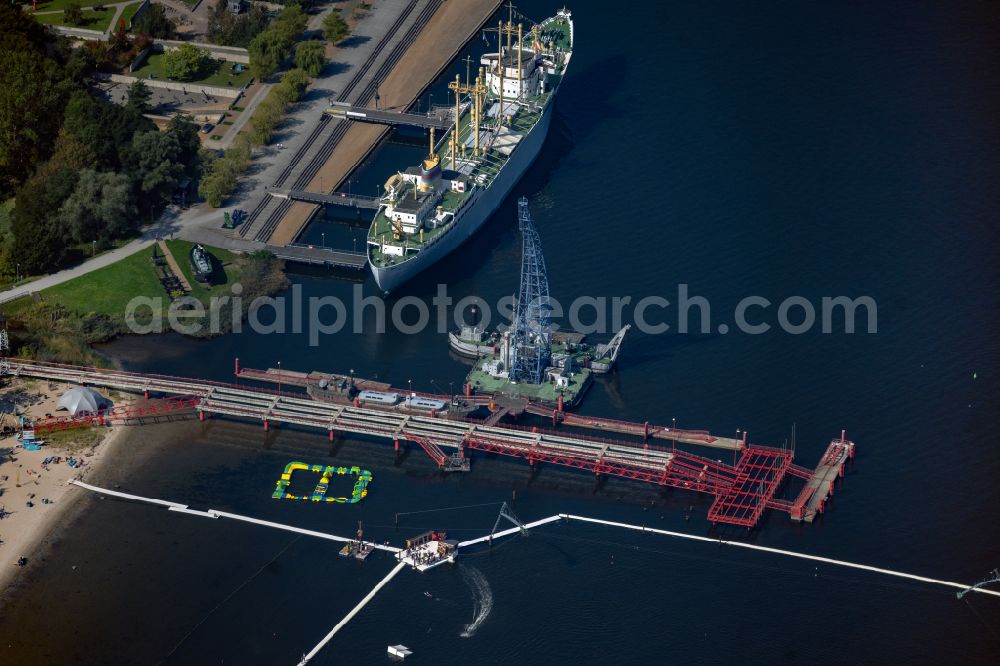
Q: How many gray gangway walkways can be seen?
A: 3